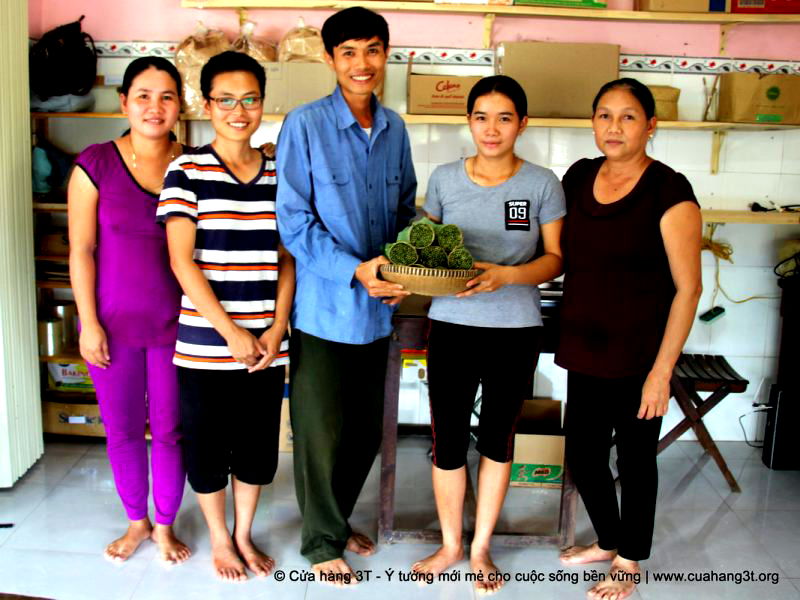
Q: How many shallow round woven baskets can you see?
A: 1